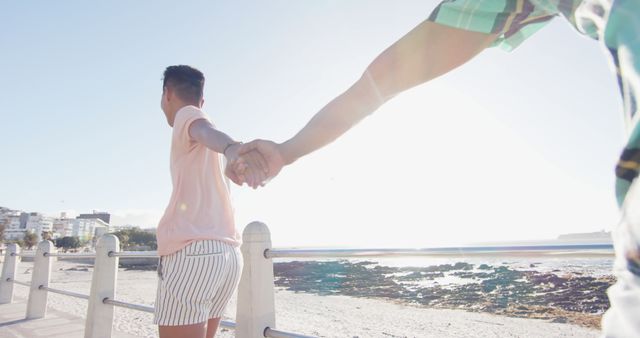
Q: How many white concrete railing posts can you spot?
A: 4